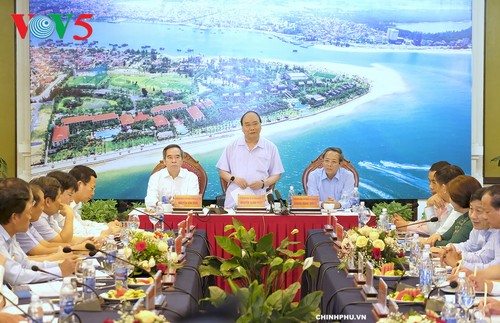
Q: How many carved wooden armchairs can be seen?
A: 3